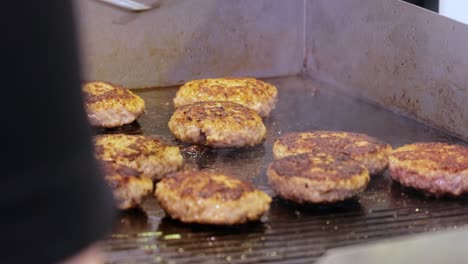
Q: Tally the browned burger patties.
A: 9